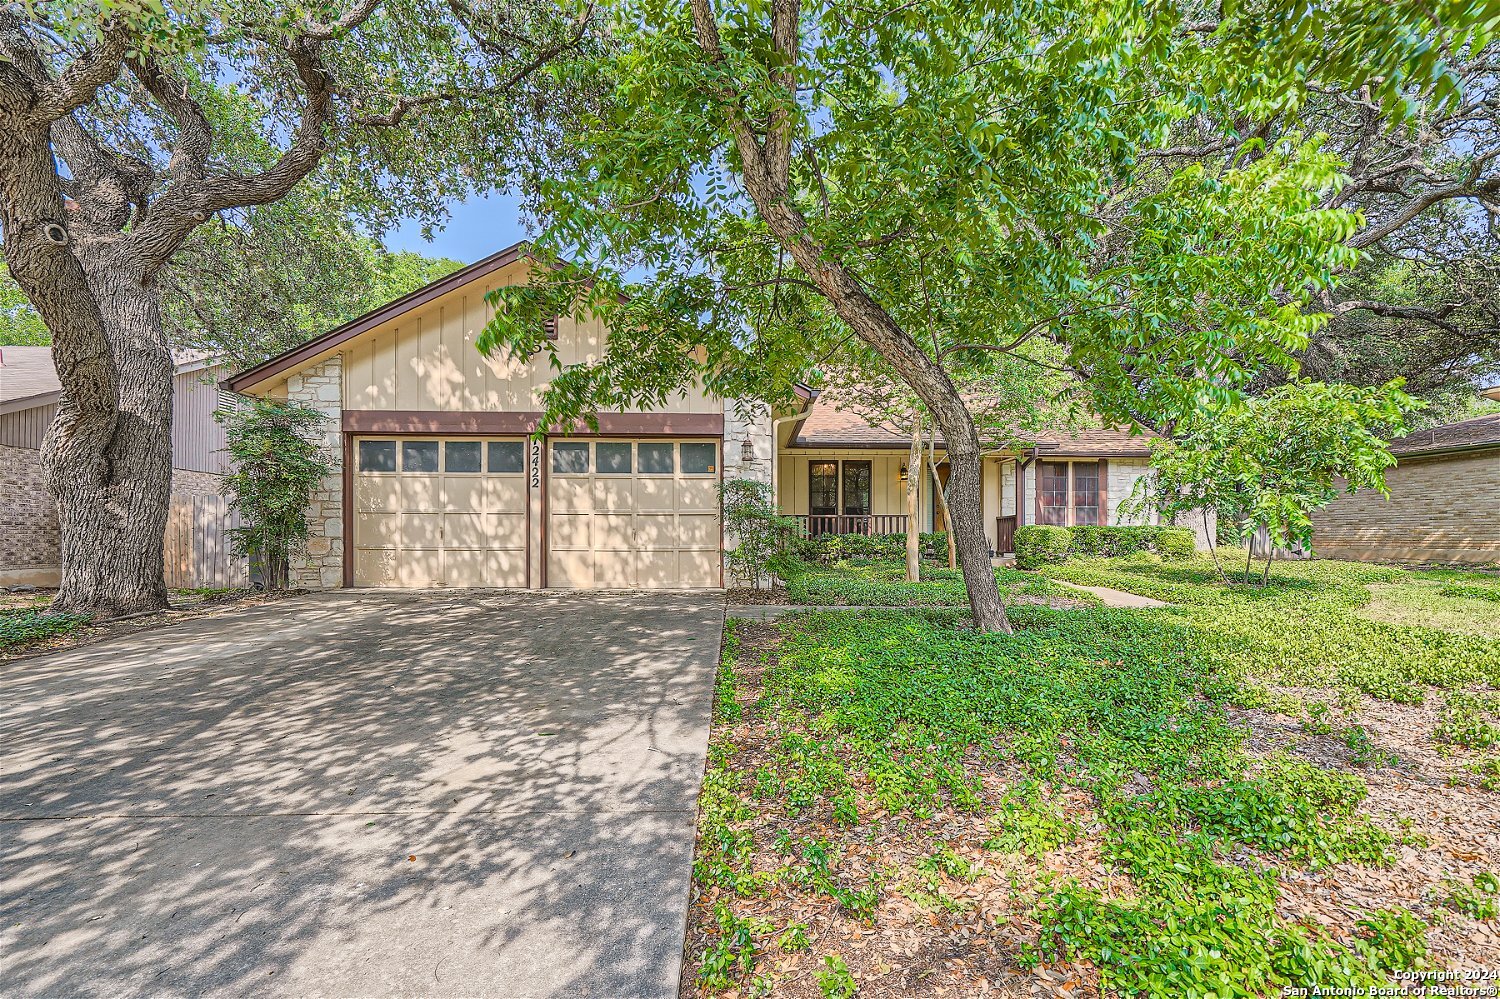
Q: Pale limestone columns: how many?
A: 2